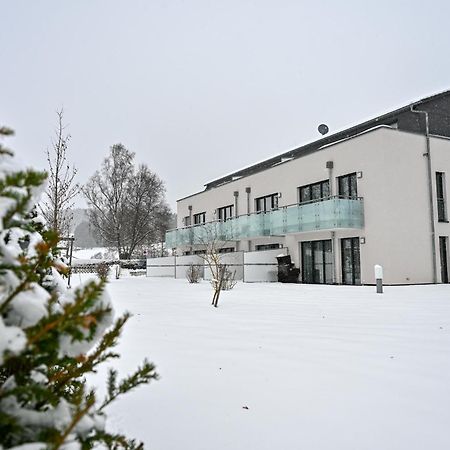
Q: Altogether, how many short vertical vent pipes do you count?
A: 4